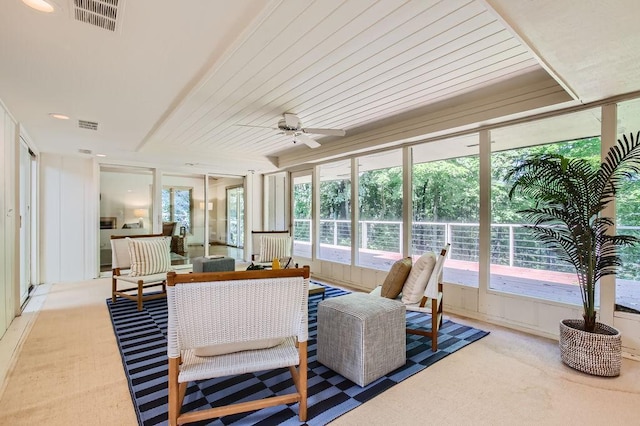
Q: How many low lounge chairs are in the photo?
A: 4